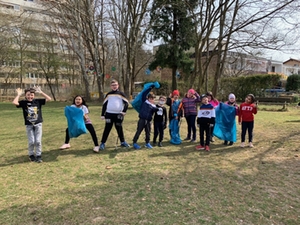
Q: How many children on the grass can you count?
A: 11